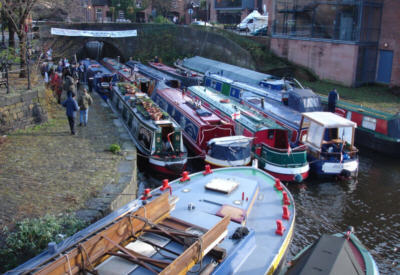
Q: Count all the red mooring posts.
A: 8